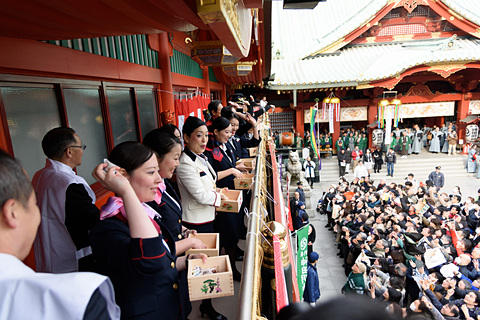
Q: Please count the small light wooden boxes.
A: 6